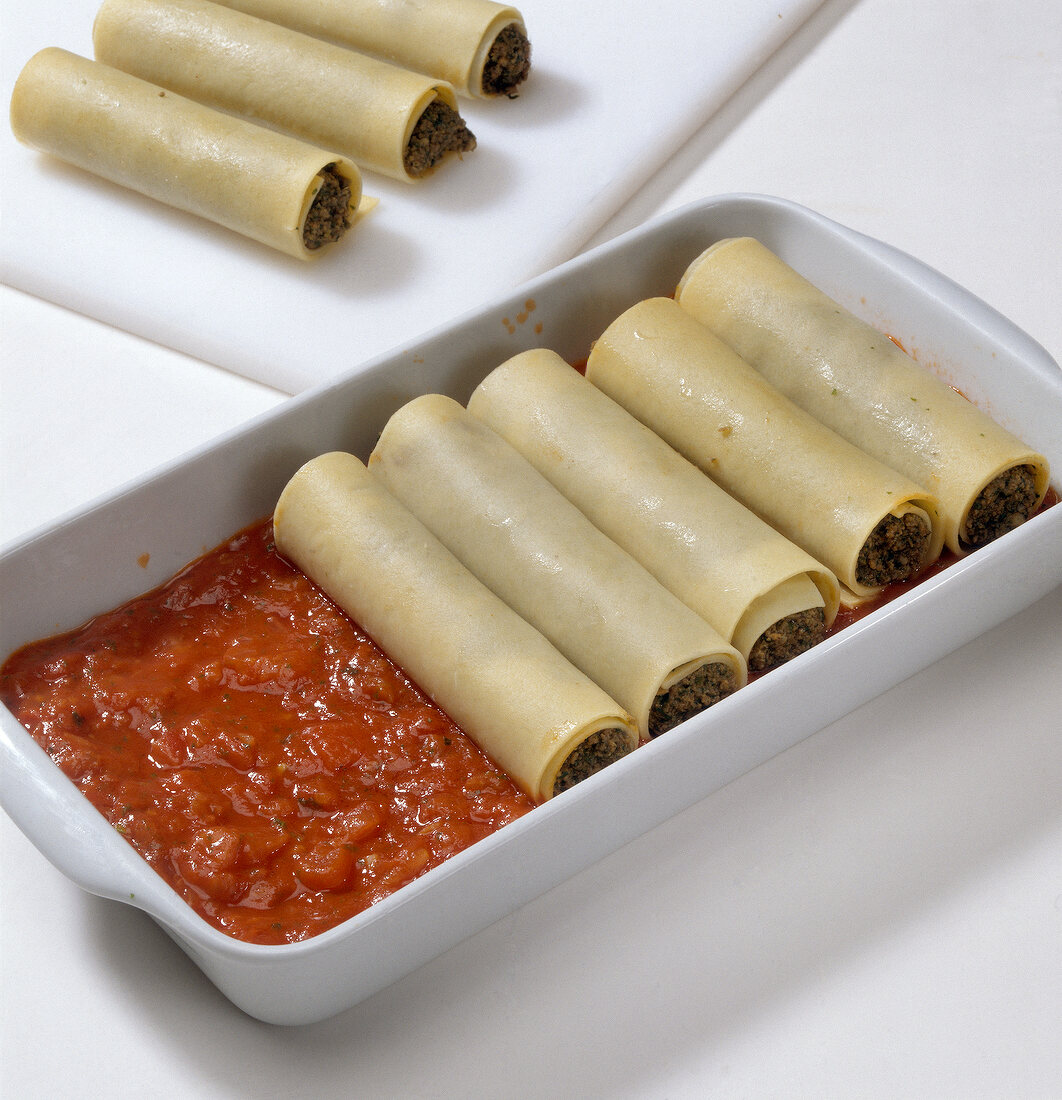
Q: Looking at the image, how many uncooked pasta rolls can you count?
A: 8